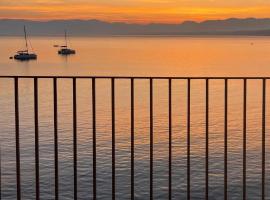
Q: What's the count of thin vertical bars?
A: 14